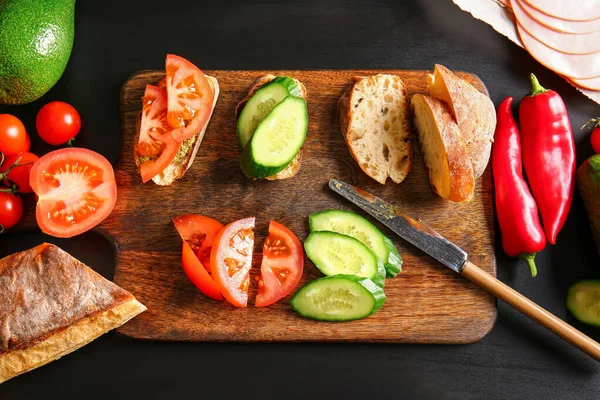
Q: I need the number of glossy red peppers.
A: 2